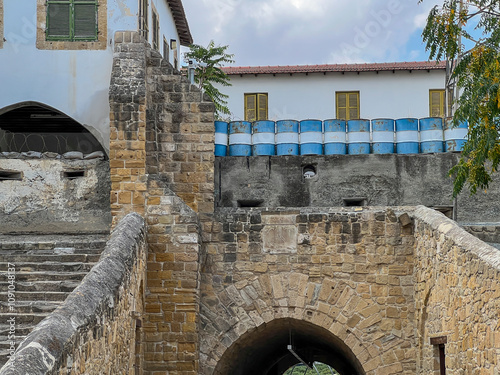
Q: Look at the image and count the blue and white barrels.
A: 11